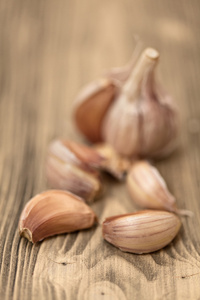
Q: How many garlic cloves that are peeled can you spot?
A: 0